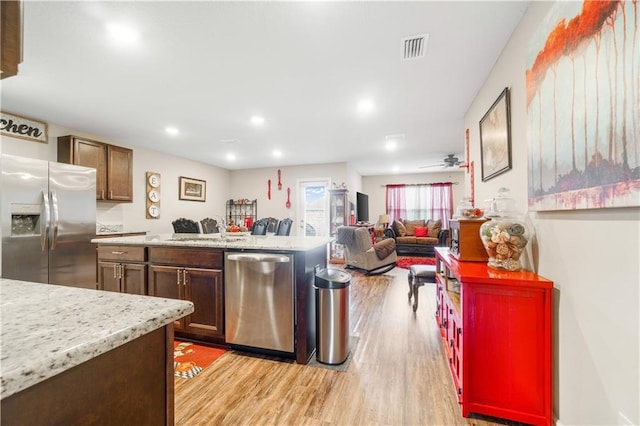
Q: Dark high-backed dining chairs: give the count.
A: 5